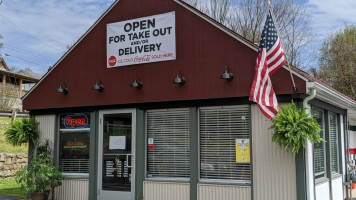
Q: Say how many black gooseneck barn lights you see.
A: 5